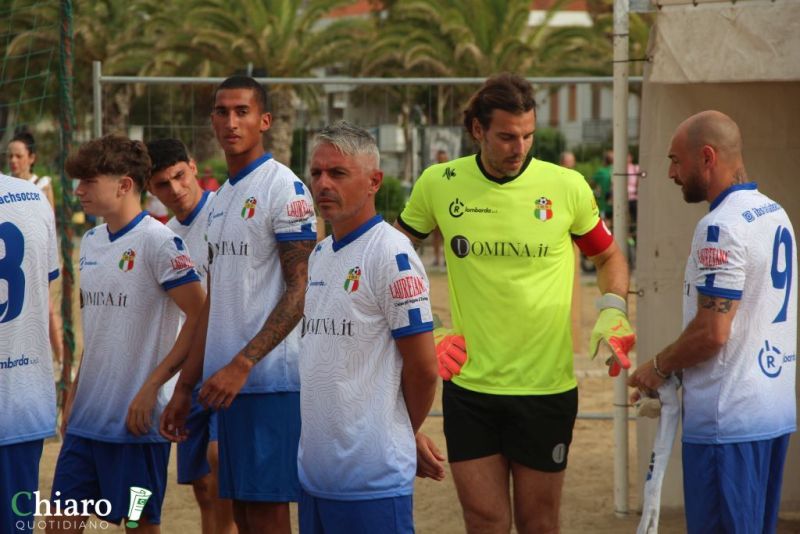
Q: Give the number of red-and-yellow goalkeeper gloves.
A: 2